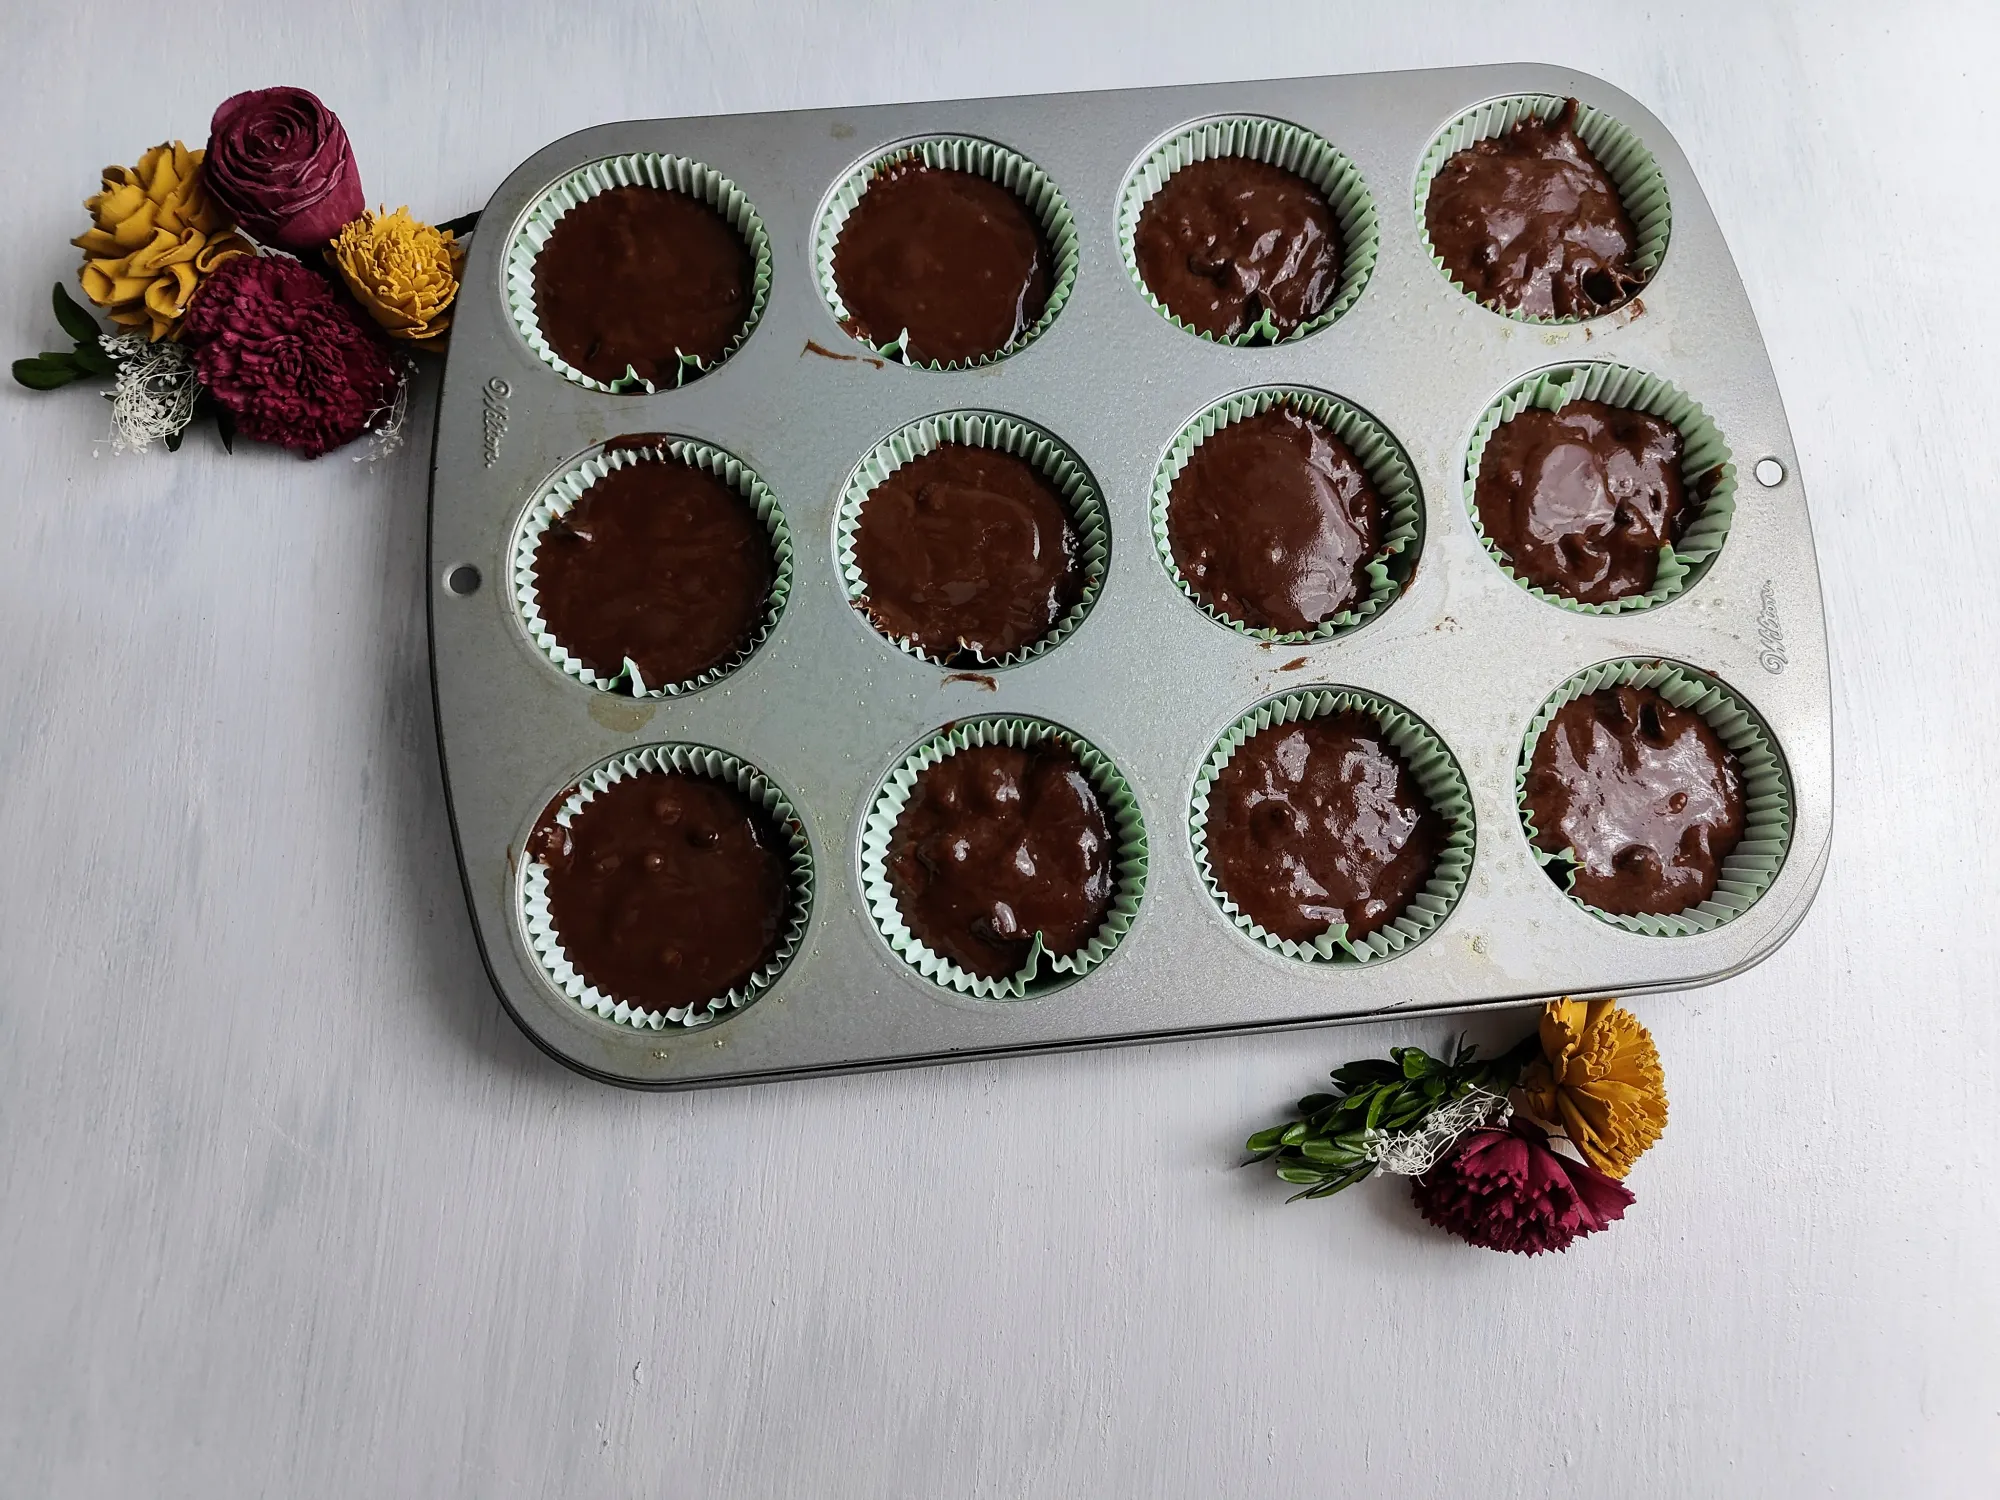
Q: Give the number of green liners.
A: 12